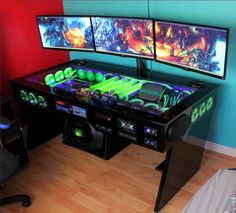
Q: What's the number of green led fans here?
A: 12